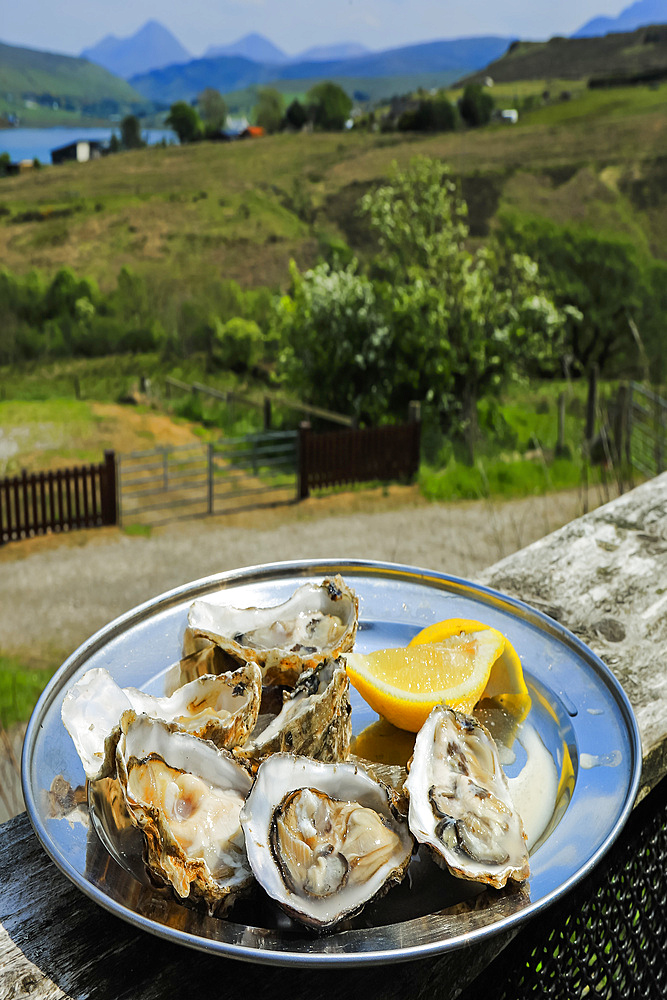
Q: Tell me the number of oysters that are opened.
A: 6